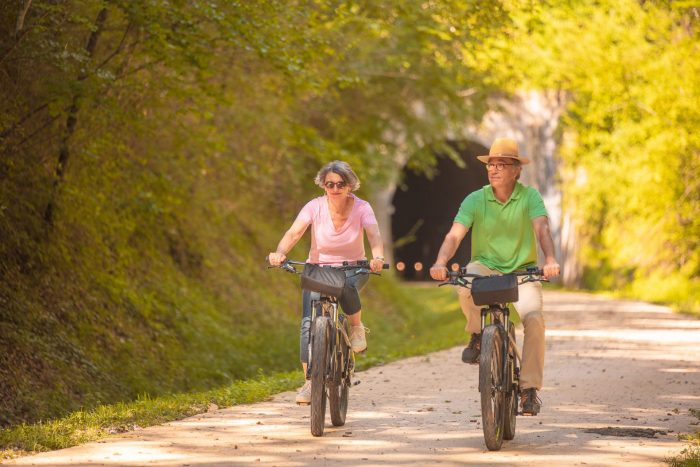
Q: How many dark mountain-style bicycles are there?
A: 2